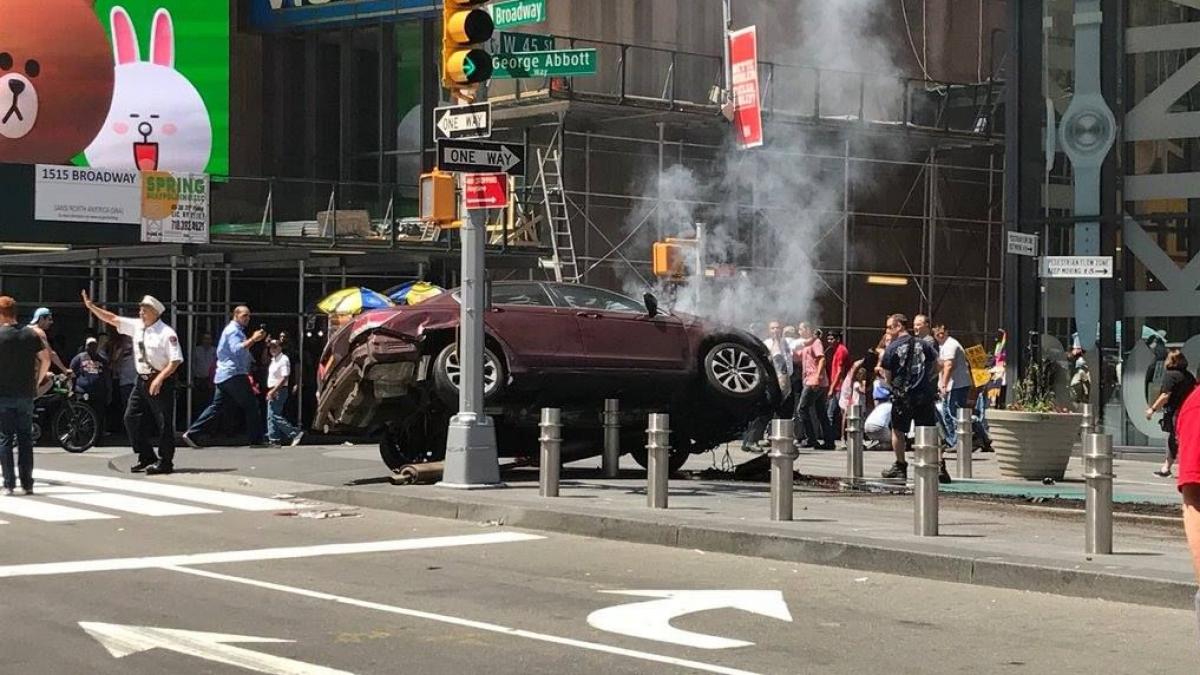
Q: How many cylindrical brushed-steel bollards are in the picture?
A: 9